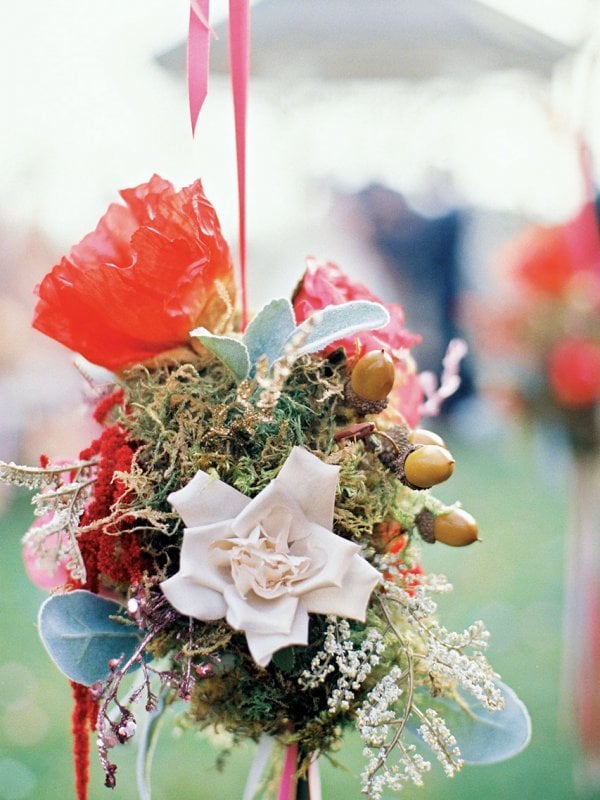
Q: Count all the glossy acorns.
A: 4